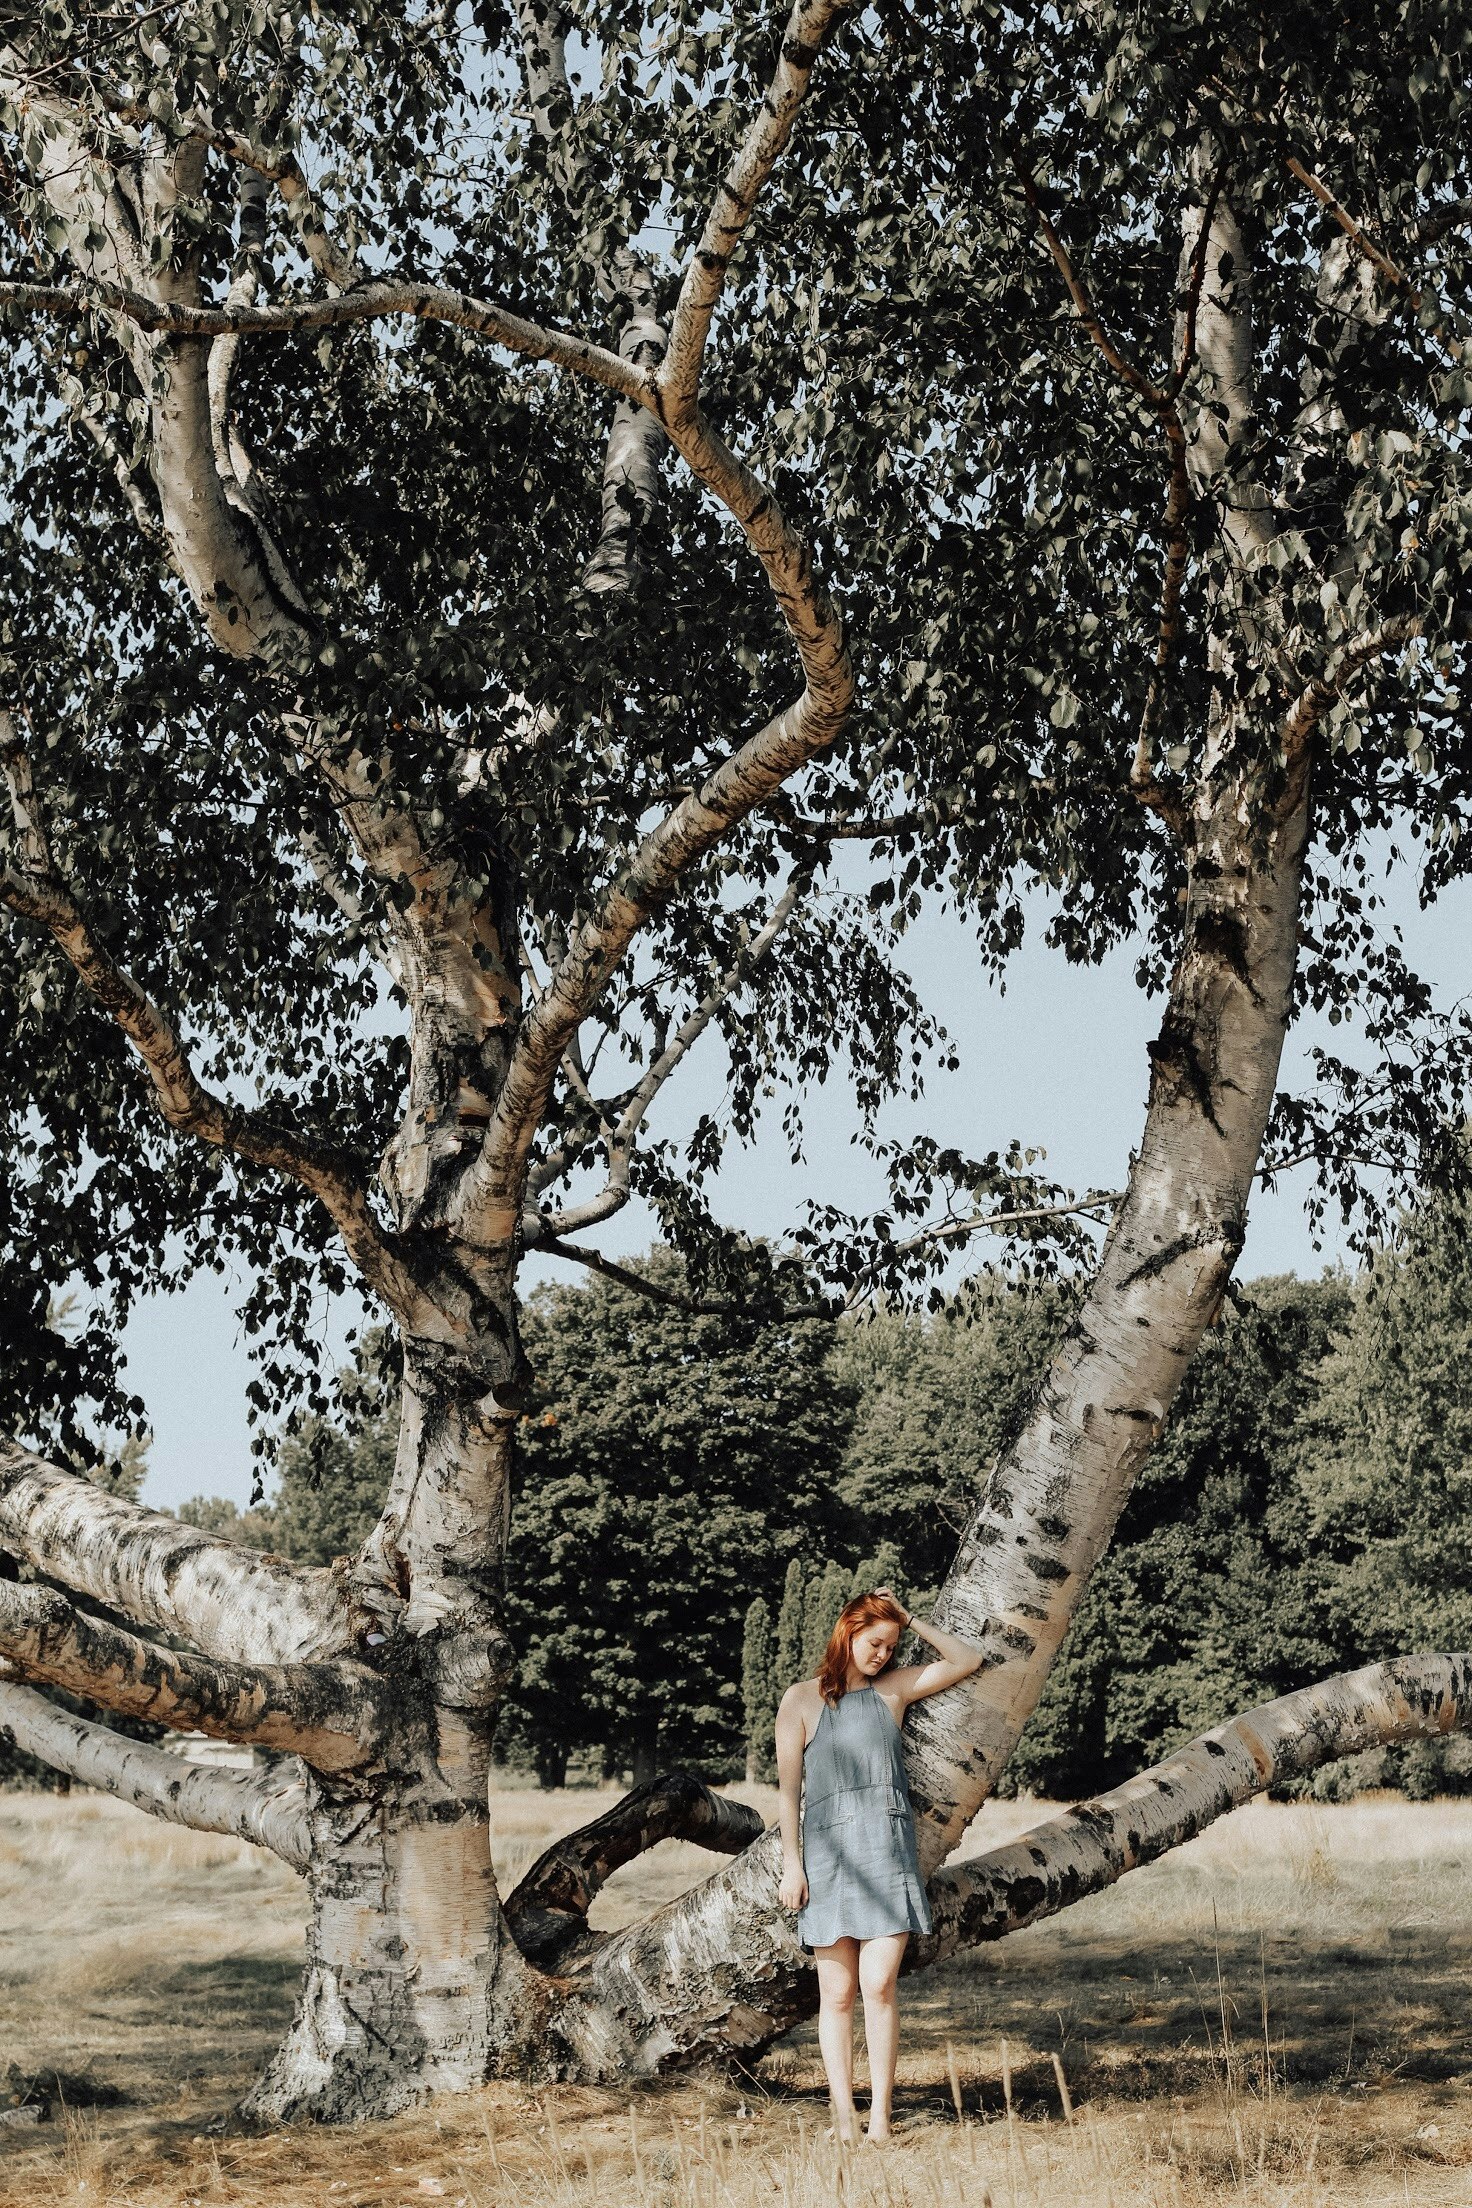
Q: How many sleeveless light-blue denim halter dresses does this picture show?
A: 1